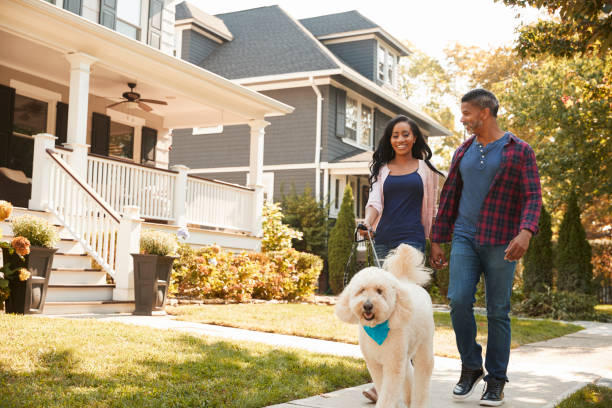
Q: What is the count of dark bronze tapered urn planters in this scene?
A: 2